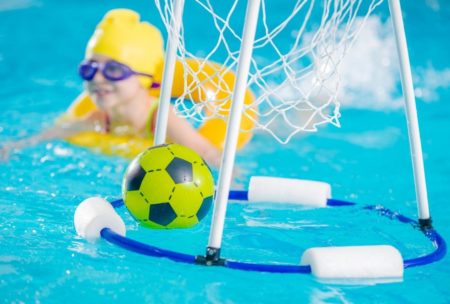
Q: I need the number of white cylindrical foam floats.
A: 3